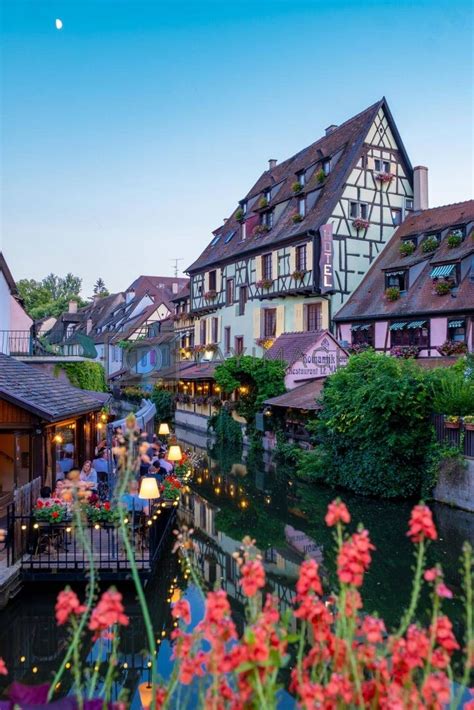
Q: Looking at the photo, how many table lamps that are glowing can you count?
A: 3